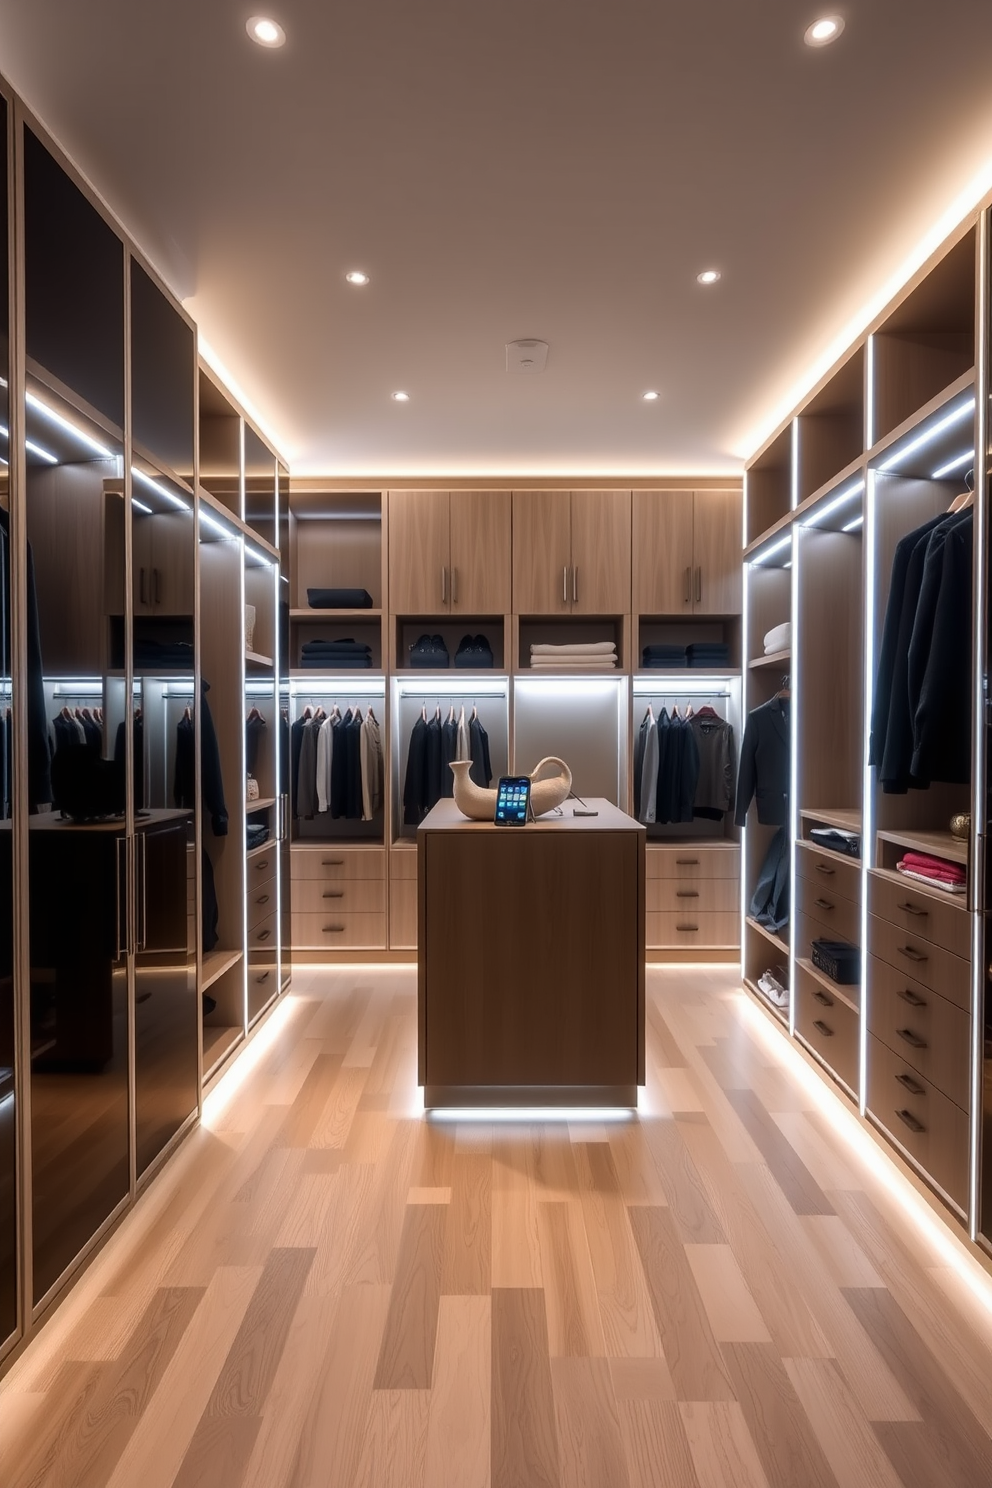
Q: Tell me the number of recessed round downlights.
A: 6